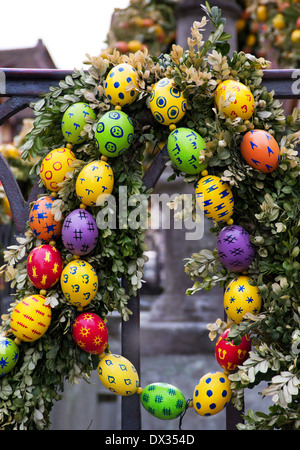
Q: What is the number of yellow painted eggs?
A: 11